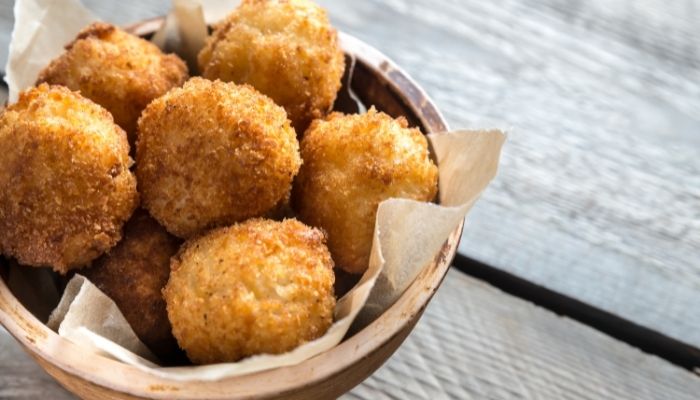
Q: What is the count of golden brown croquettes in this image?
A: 7